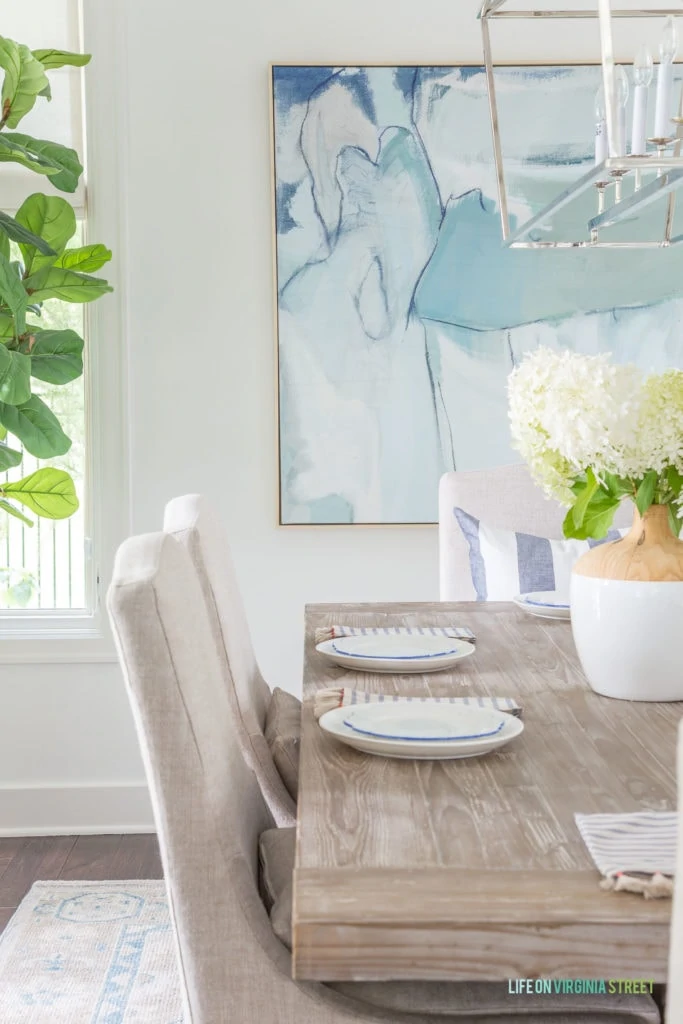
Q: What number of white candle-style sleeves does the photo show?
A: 4